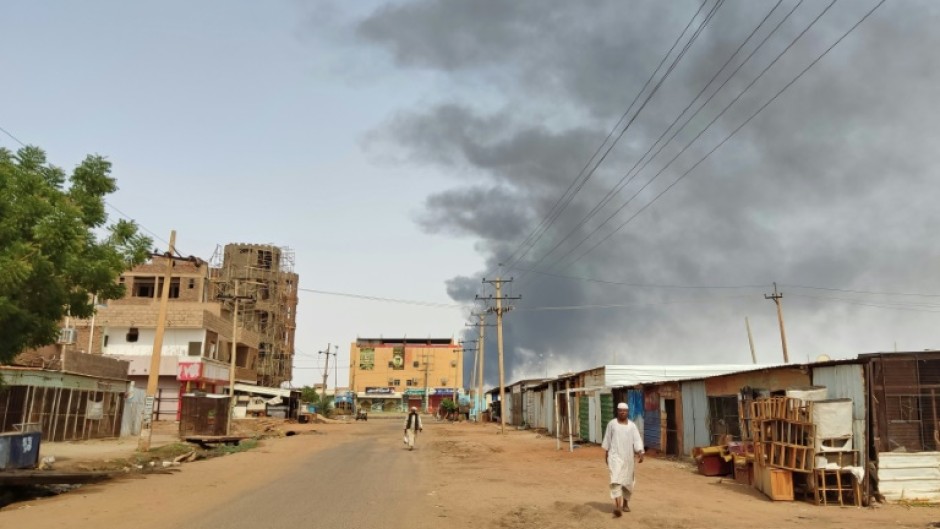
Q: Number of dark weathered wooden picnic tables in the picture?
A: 0